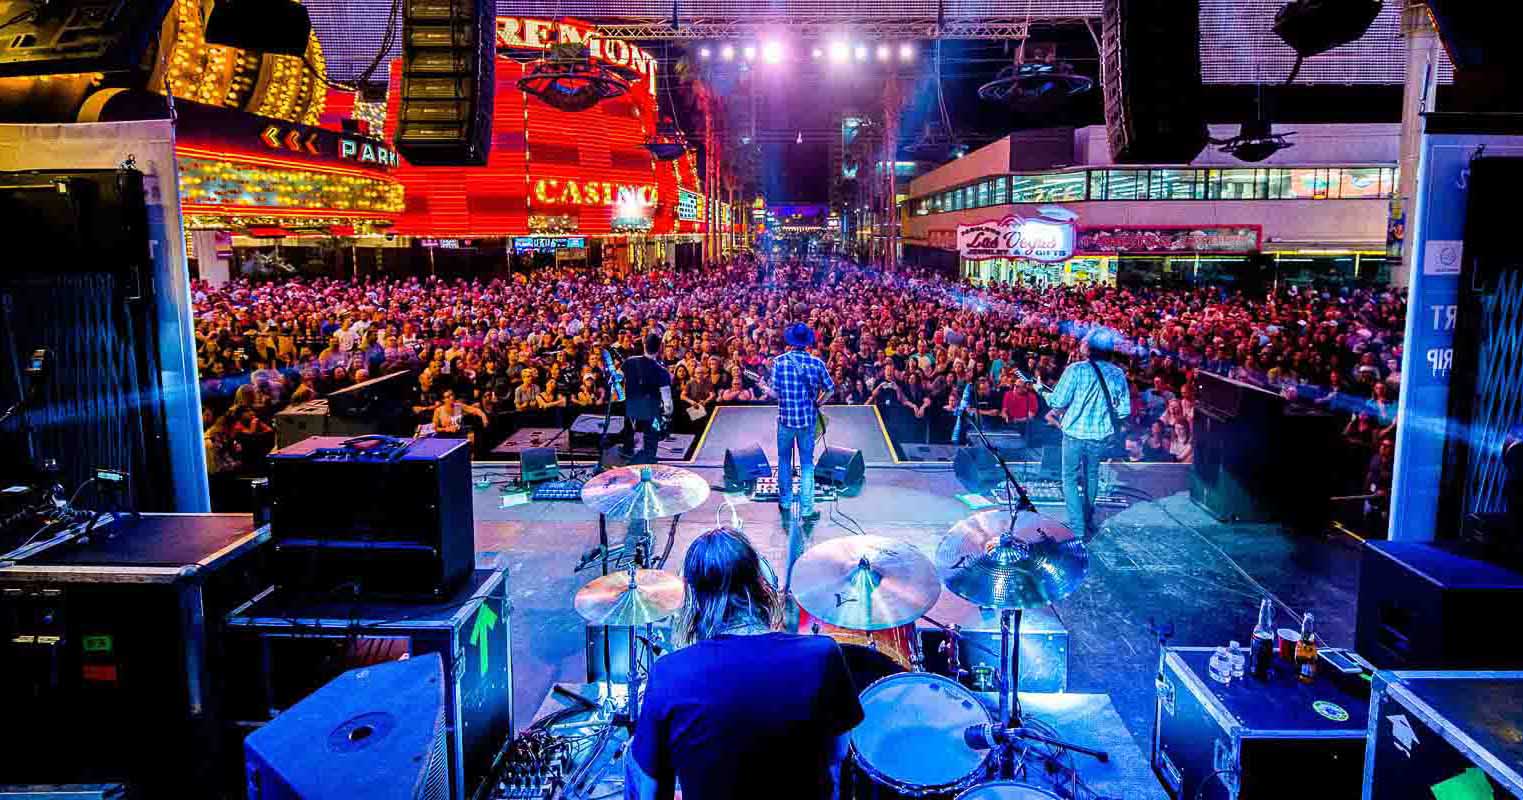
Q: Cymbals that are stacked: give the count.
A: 2